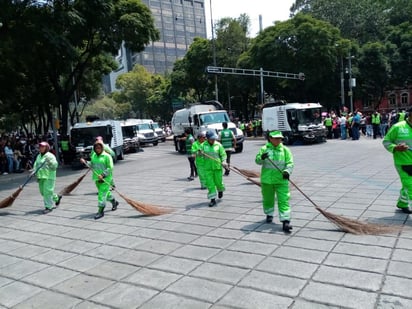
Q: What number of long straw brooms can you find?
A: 6